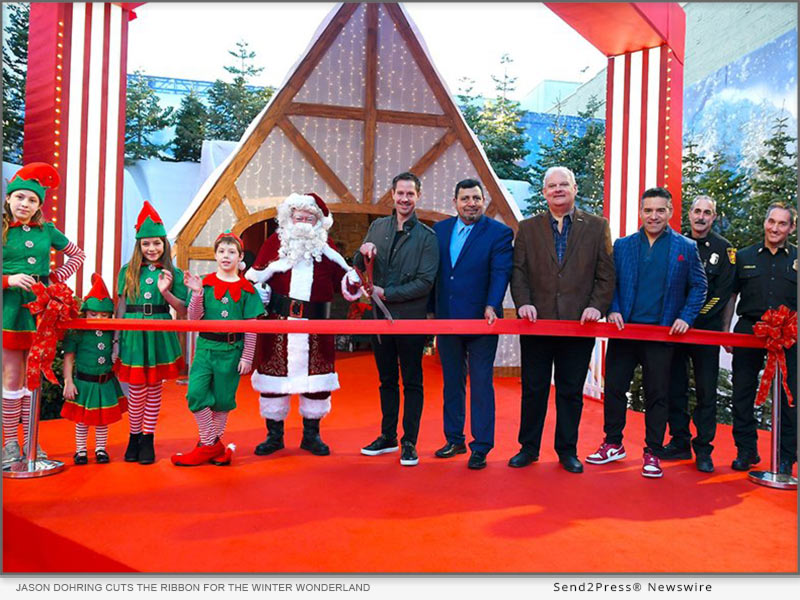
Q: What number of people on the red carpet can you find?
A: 11